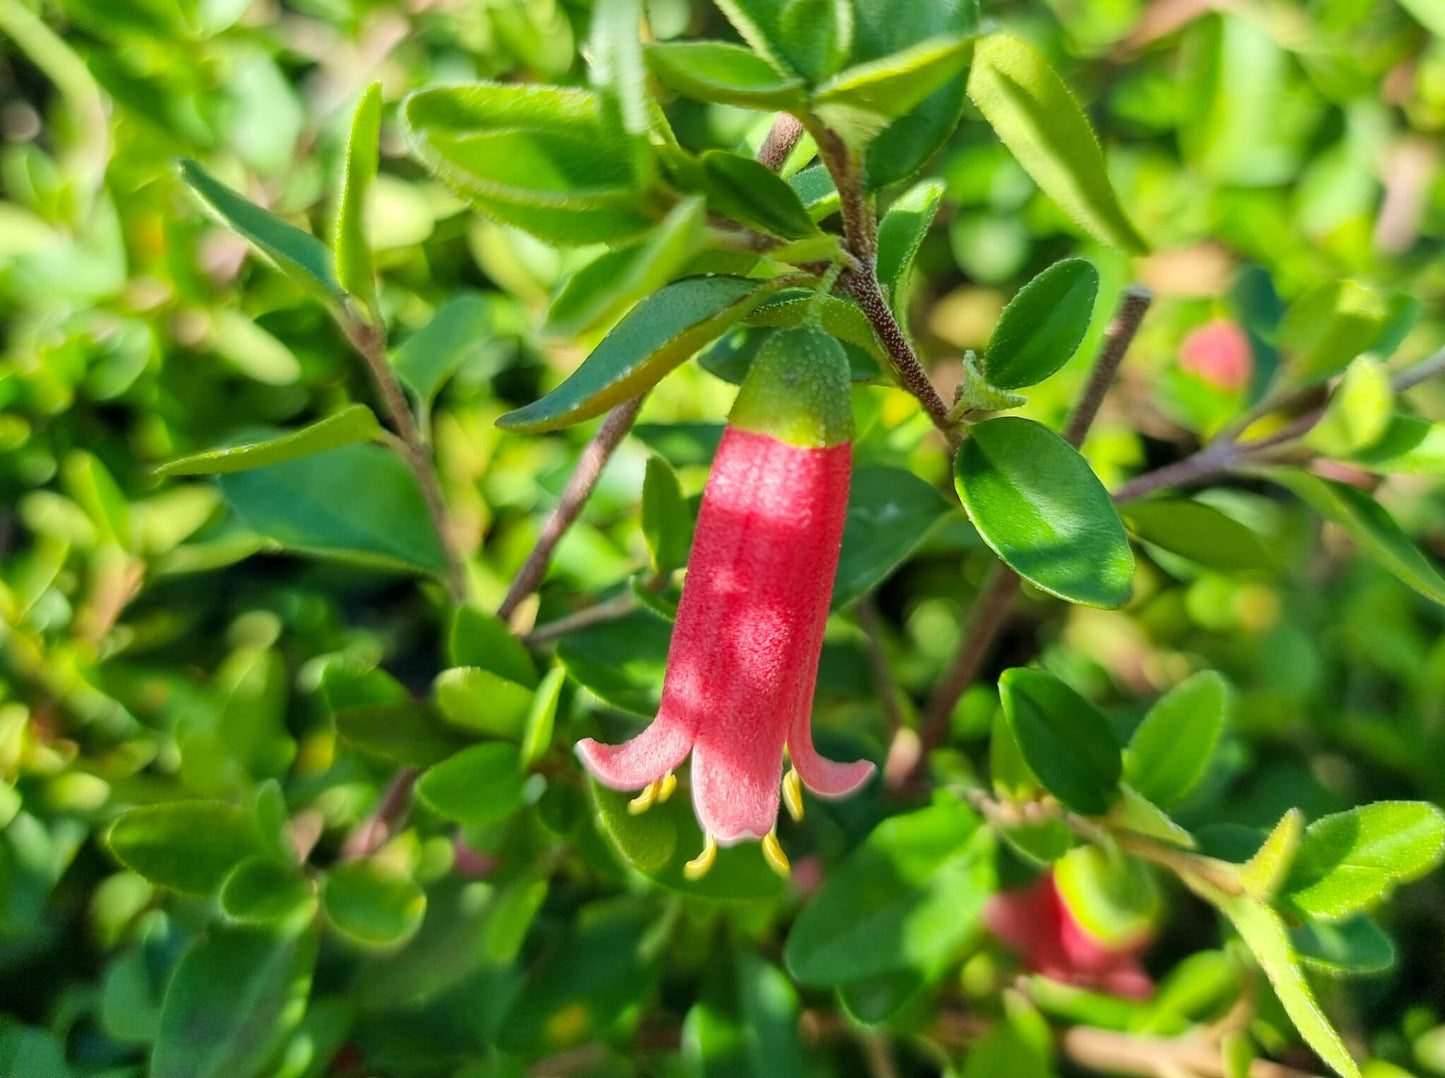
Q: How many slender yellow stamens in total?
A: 5